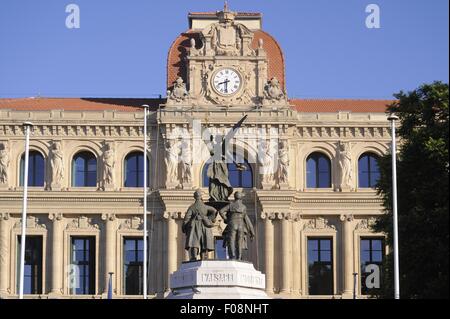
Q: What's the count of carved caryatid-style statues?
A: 8